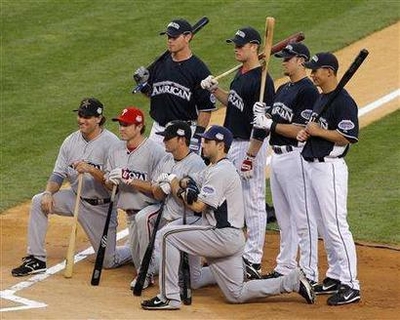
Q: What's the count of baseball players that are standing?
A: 4